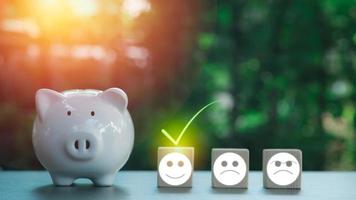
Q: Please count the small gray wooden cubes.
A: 3